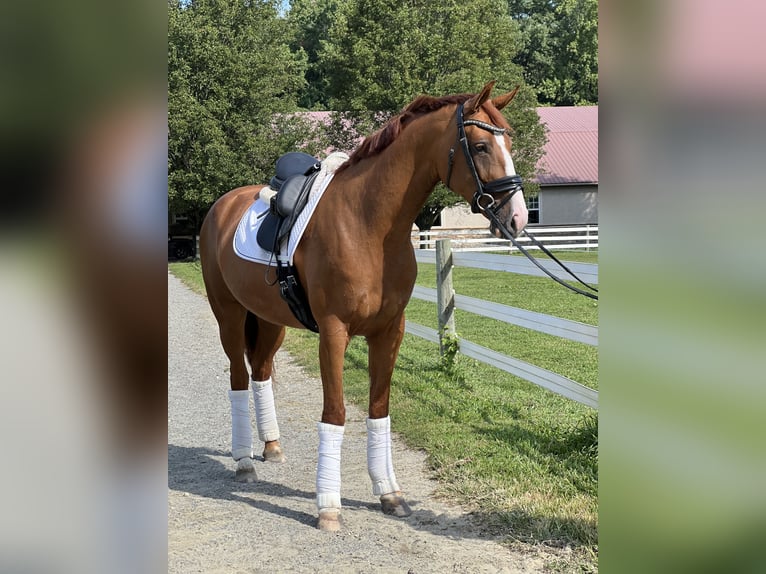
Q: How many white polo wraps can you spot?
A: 4